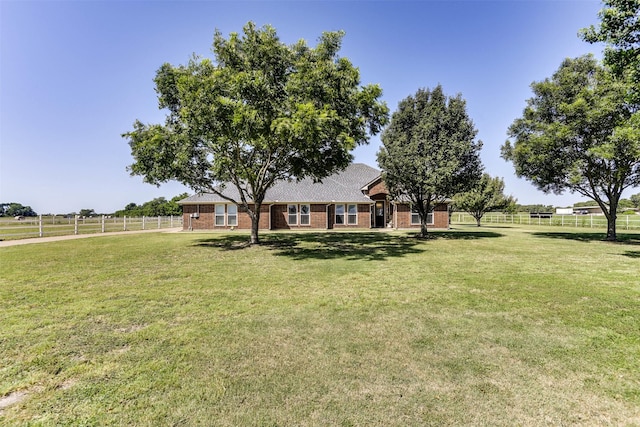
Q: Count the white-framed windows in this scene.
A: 8